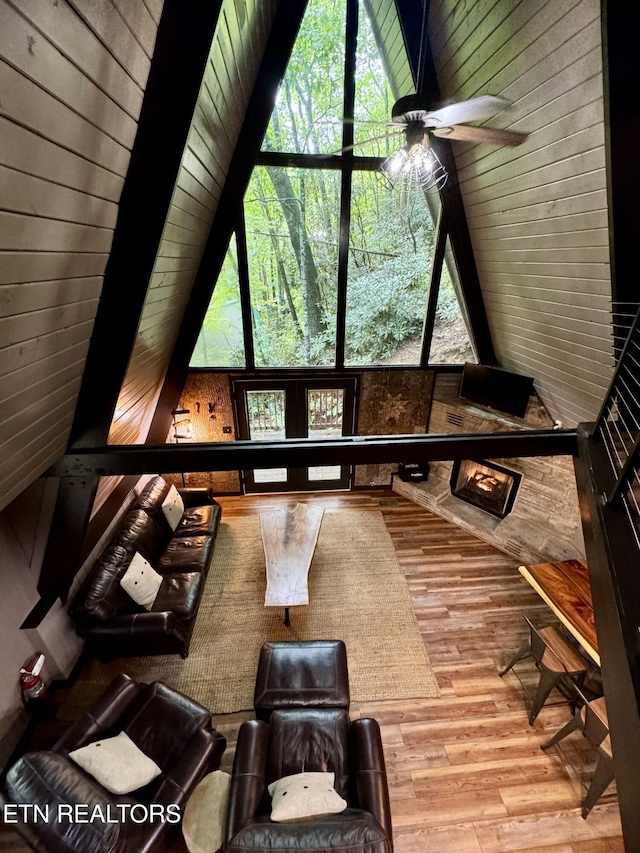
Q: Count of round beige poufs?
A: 1